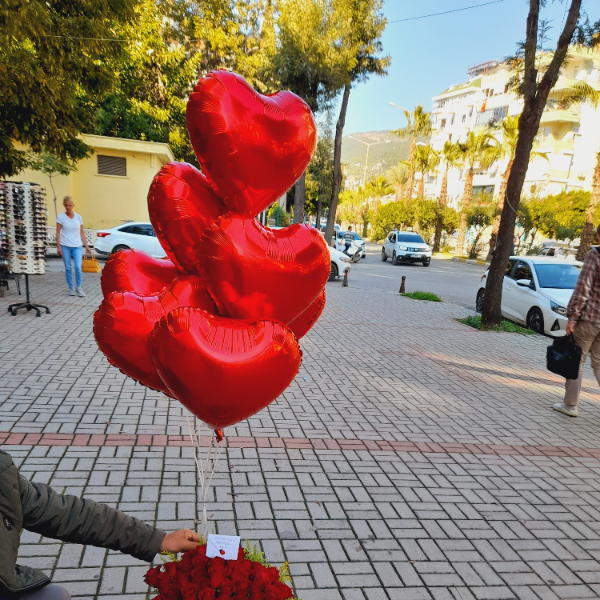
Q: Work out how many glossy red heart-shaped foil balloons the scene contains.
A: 7